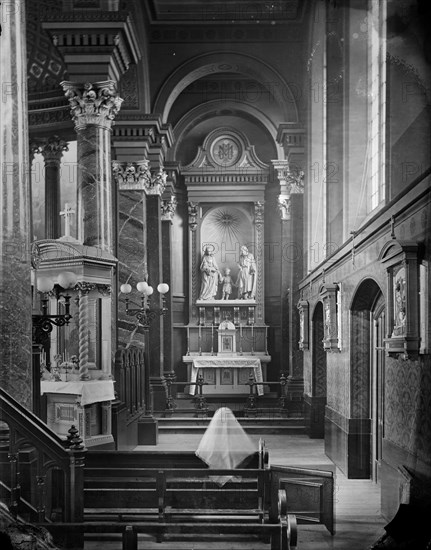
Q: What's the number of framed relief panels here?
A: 3